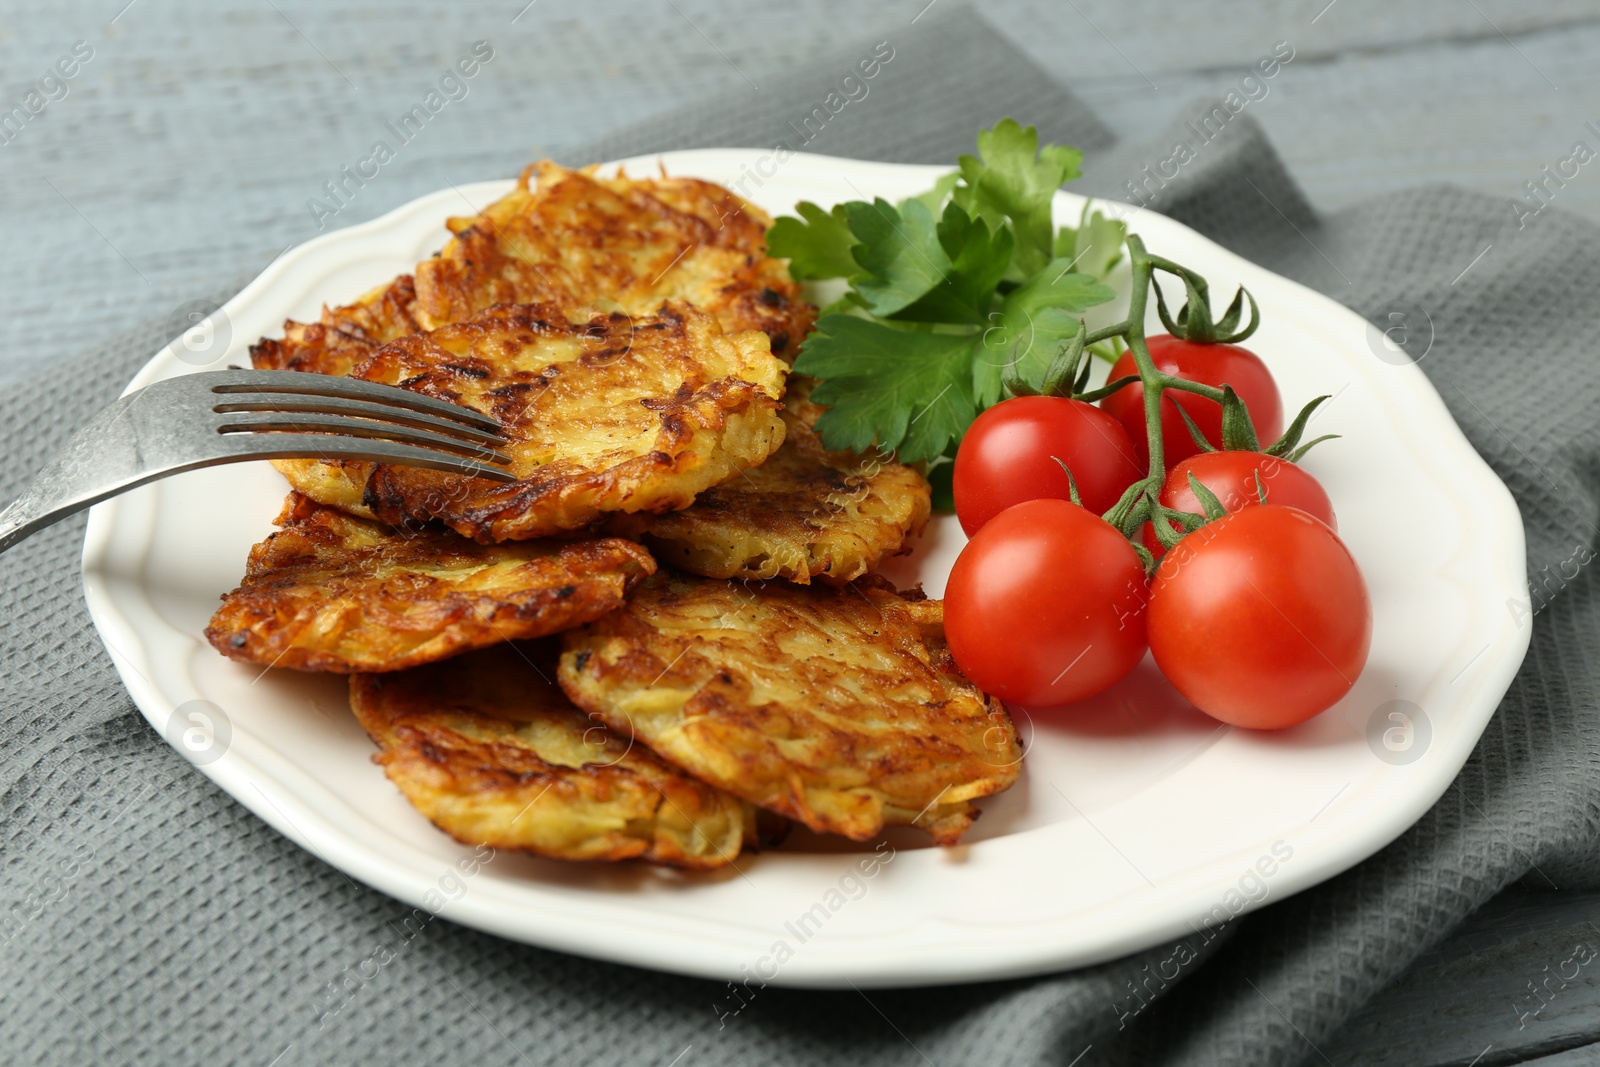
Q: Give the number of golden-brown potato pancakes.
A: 7